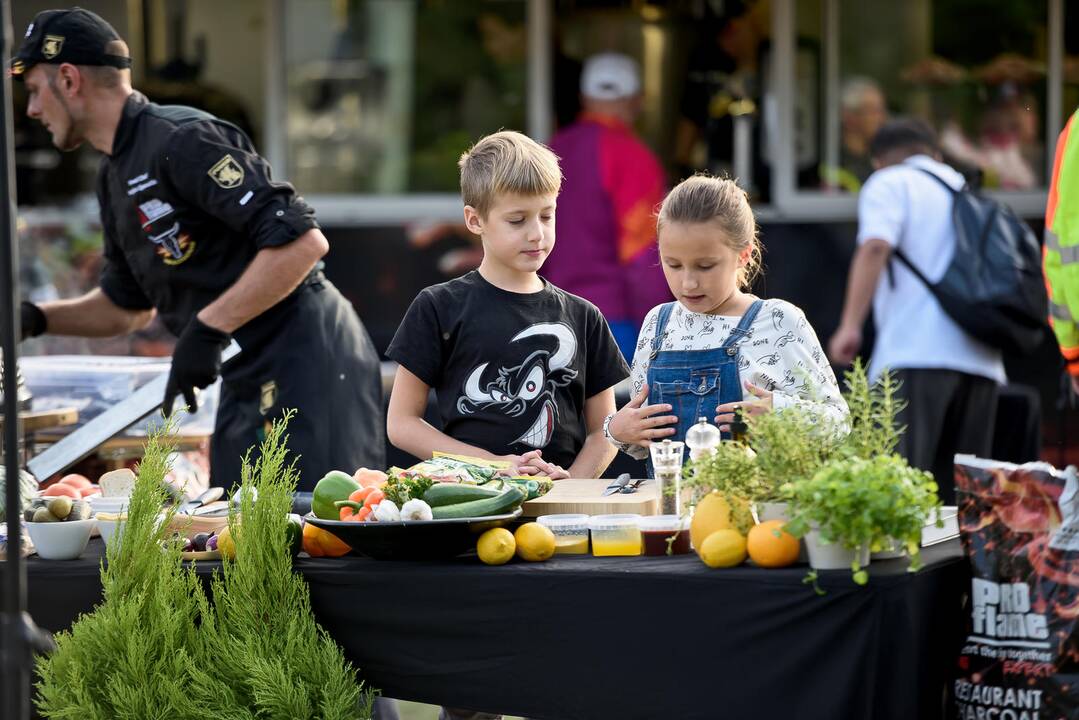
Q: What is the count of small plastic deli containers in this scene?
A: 3